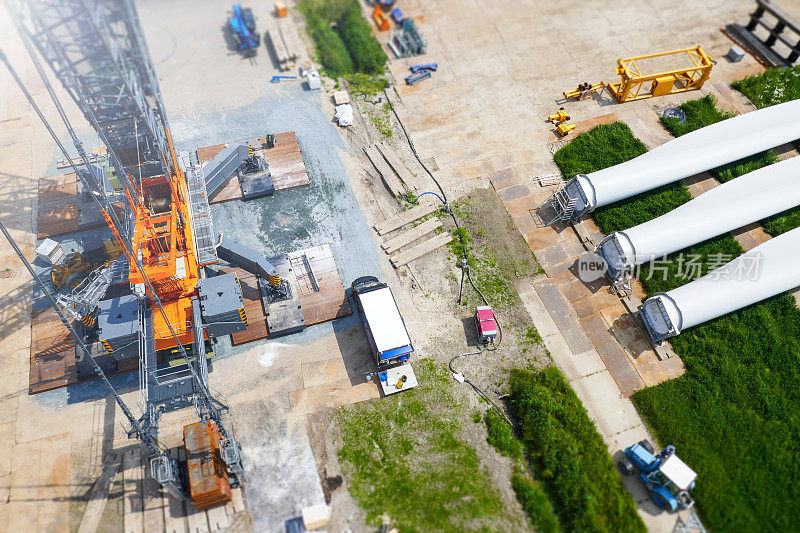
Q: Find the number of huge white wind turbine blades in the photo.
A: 3